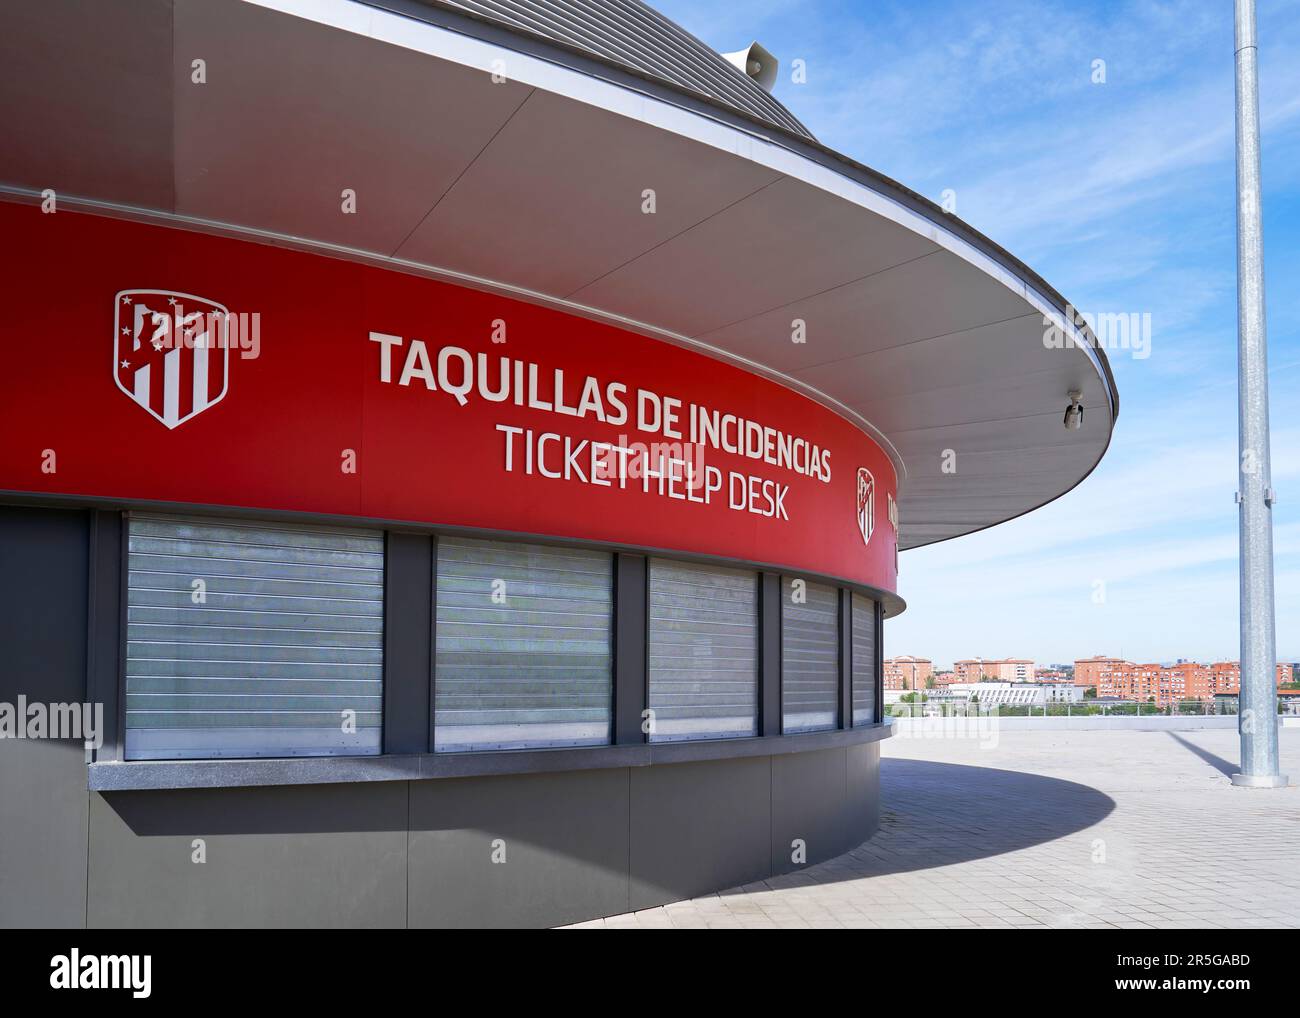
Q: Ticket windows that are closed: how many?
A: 5